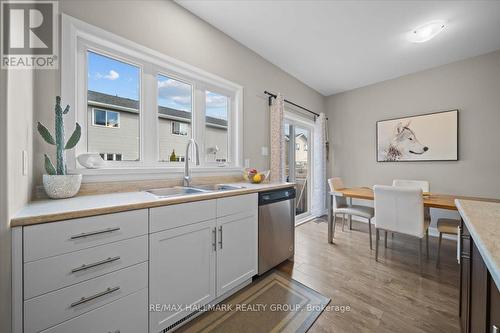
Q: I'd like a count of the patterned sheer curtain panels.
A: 2